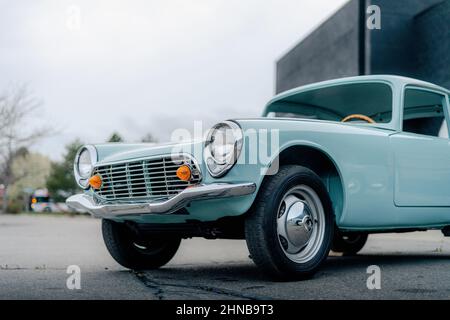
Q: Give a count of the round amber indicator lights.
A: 2